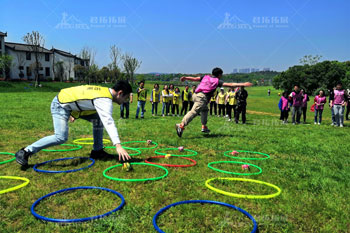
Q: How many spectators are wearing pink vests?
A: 5